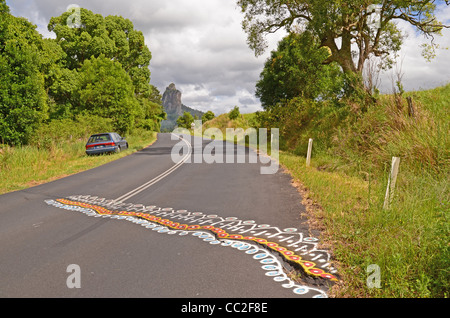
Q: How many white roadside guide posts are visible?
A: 2